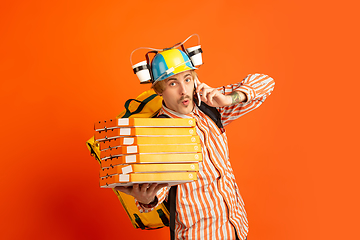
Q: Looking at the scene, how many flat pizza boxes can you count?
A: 7